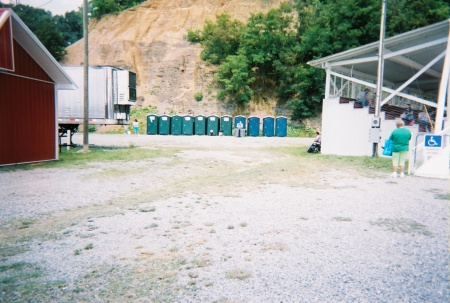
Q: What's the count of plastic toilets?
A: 11